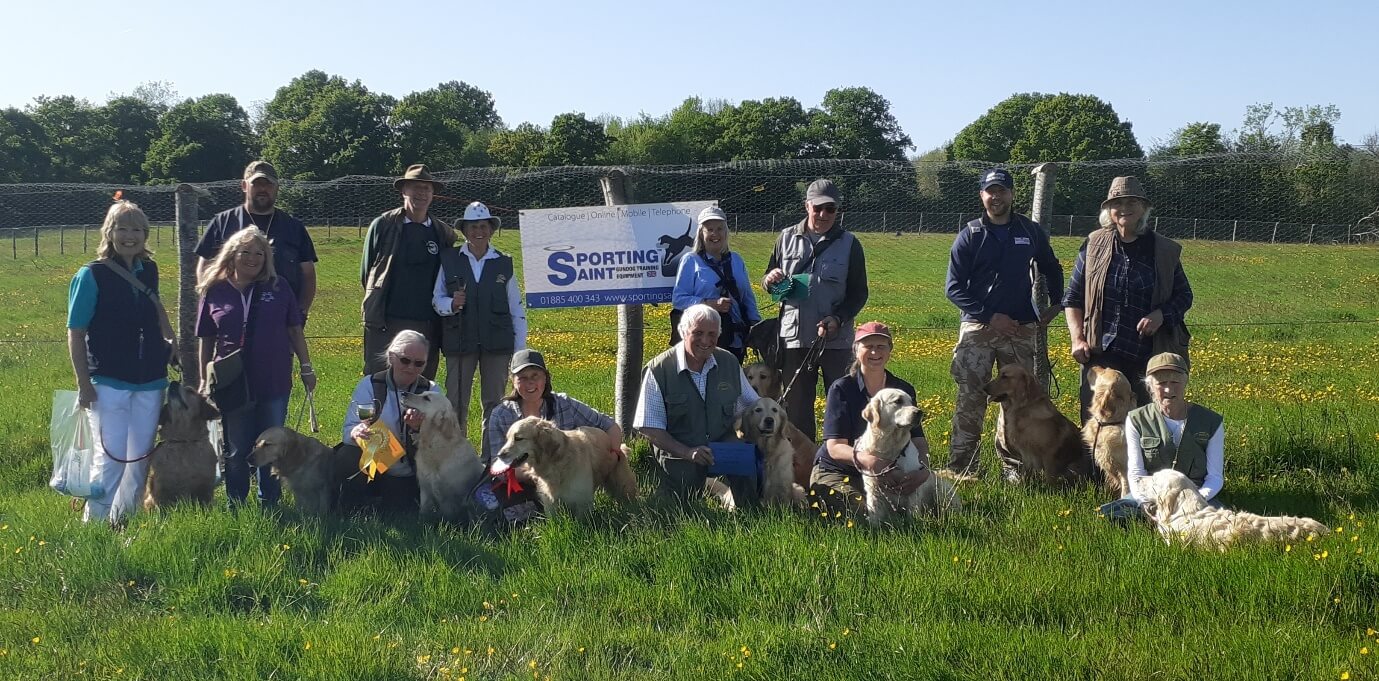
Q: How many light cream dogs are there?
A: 5